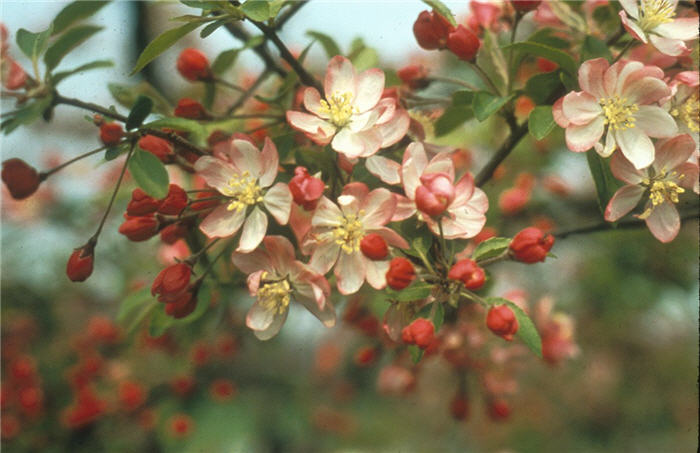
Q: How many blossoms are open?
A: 9